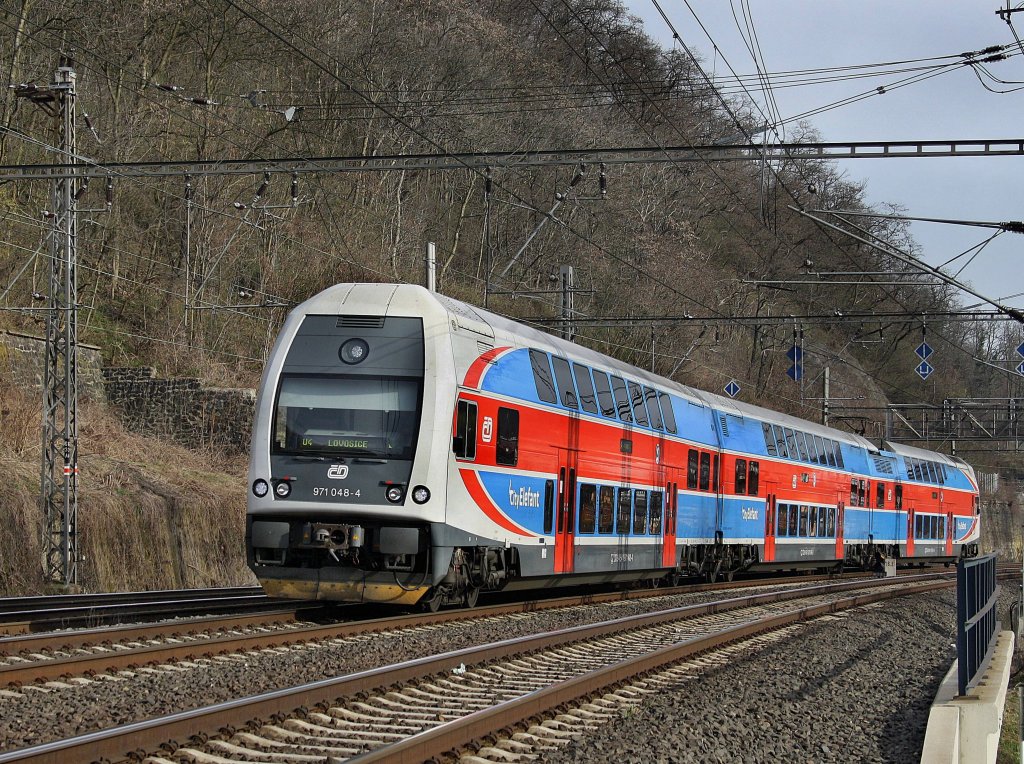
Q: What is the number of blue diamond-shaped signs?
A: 7